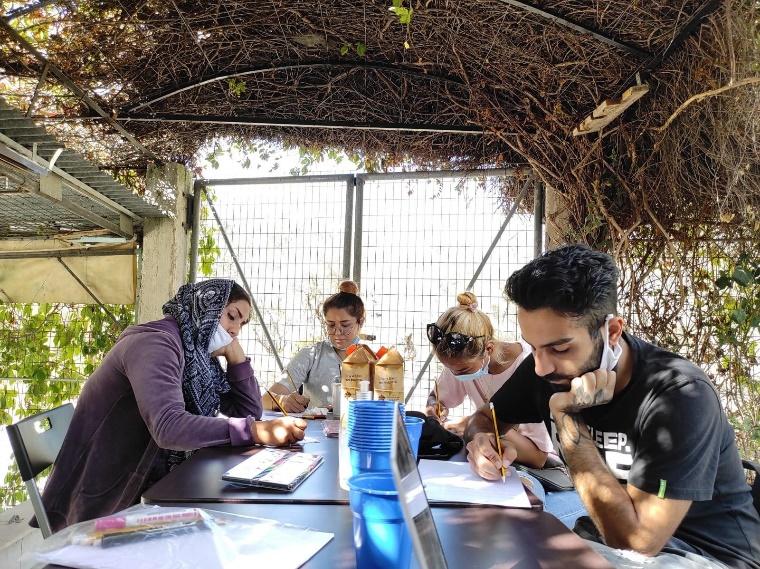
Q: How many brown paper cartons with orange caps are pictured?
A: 2